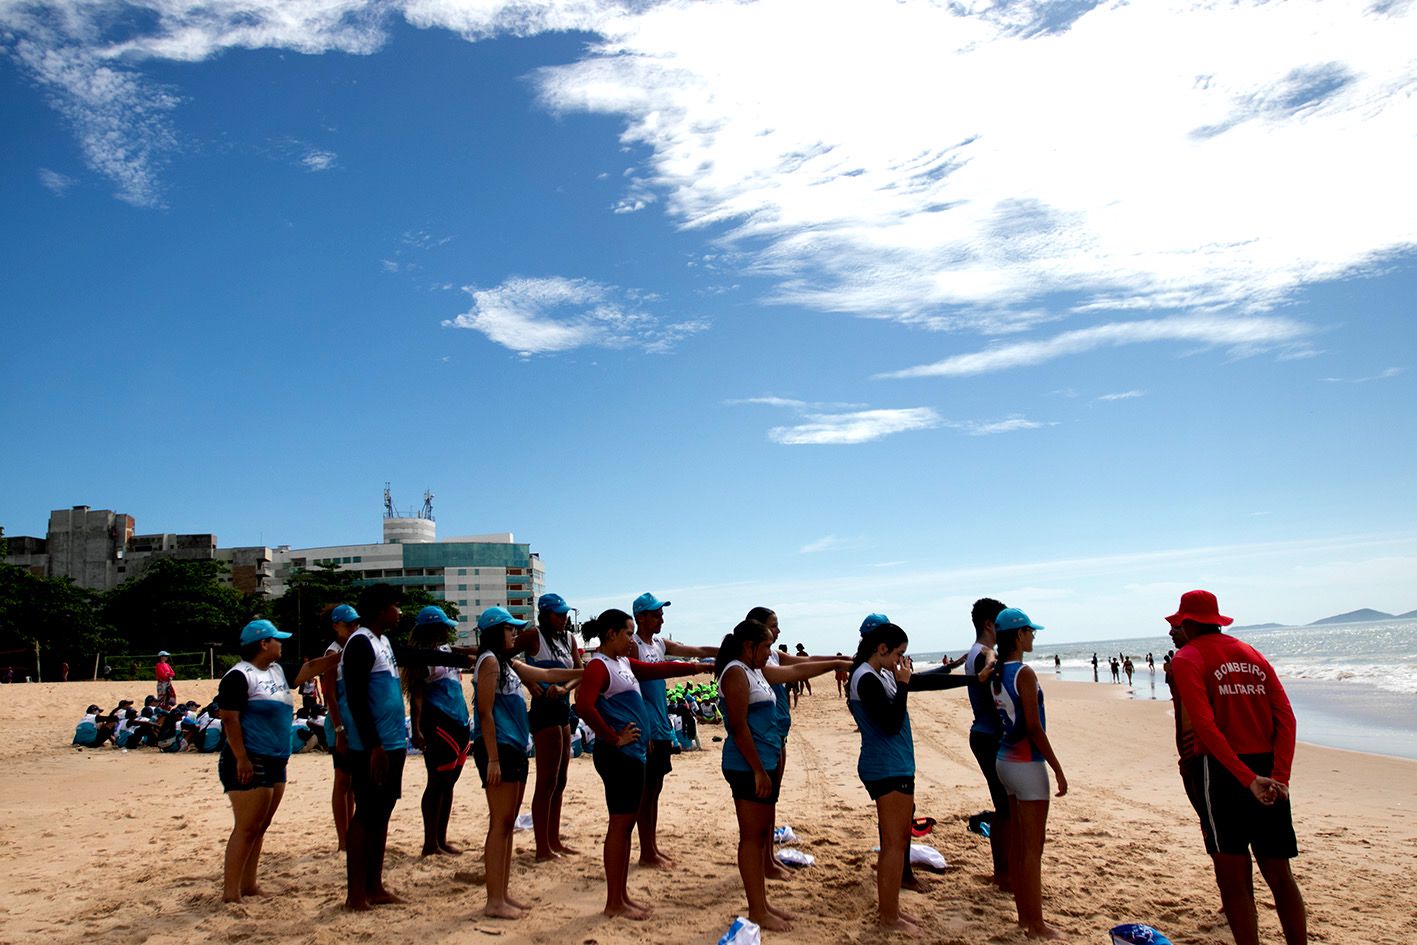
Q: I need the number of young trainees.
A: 14